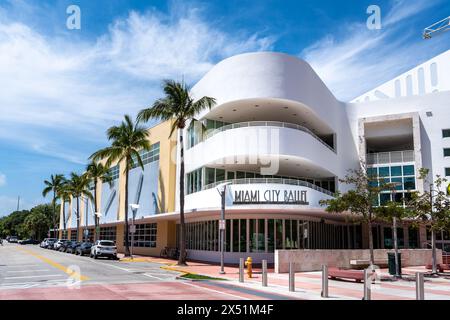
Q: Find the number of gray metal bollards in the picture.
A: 6